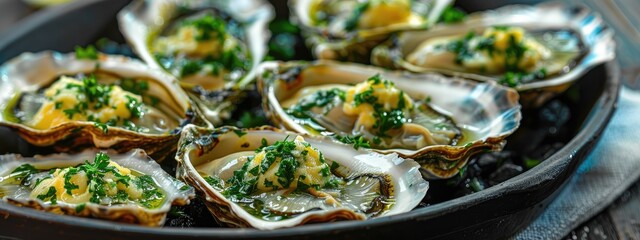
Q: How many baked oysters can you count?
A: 7